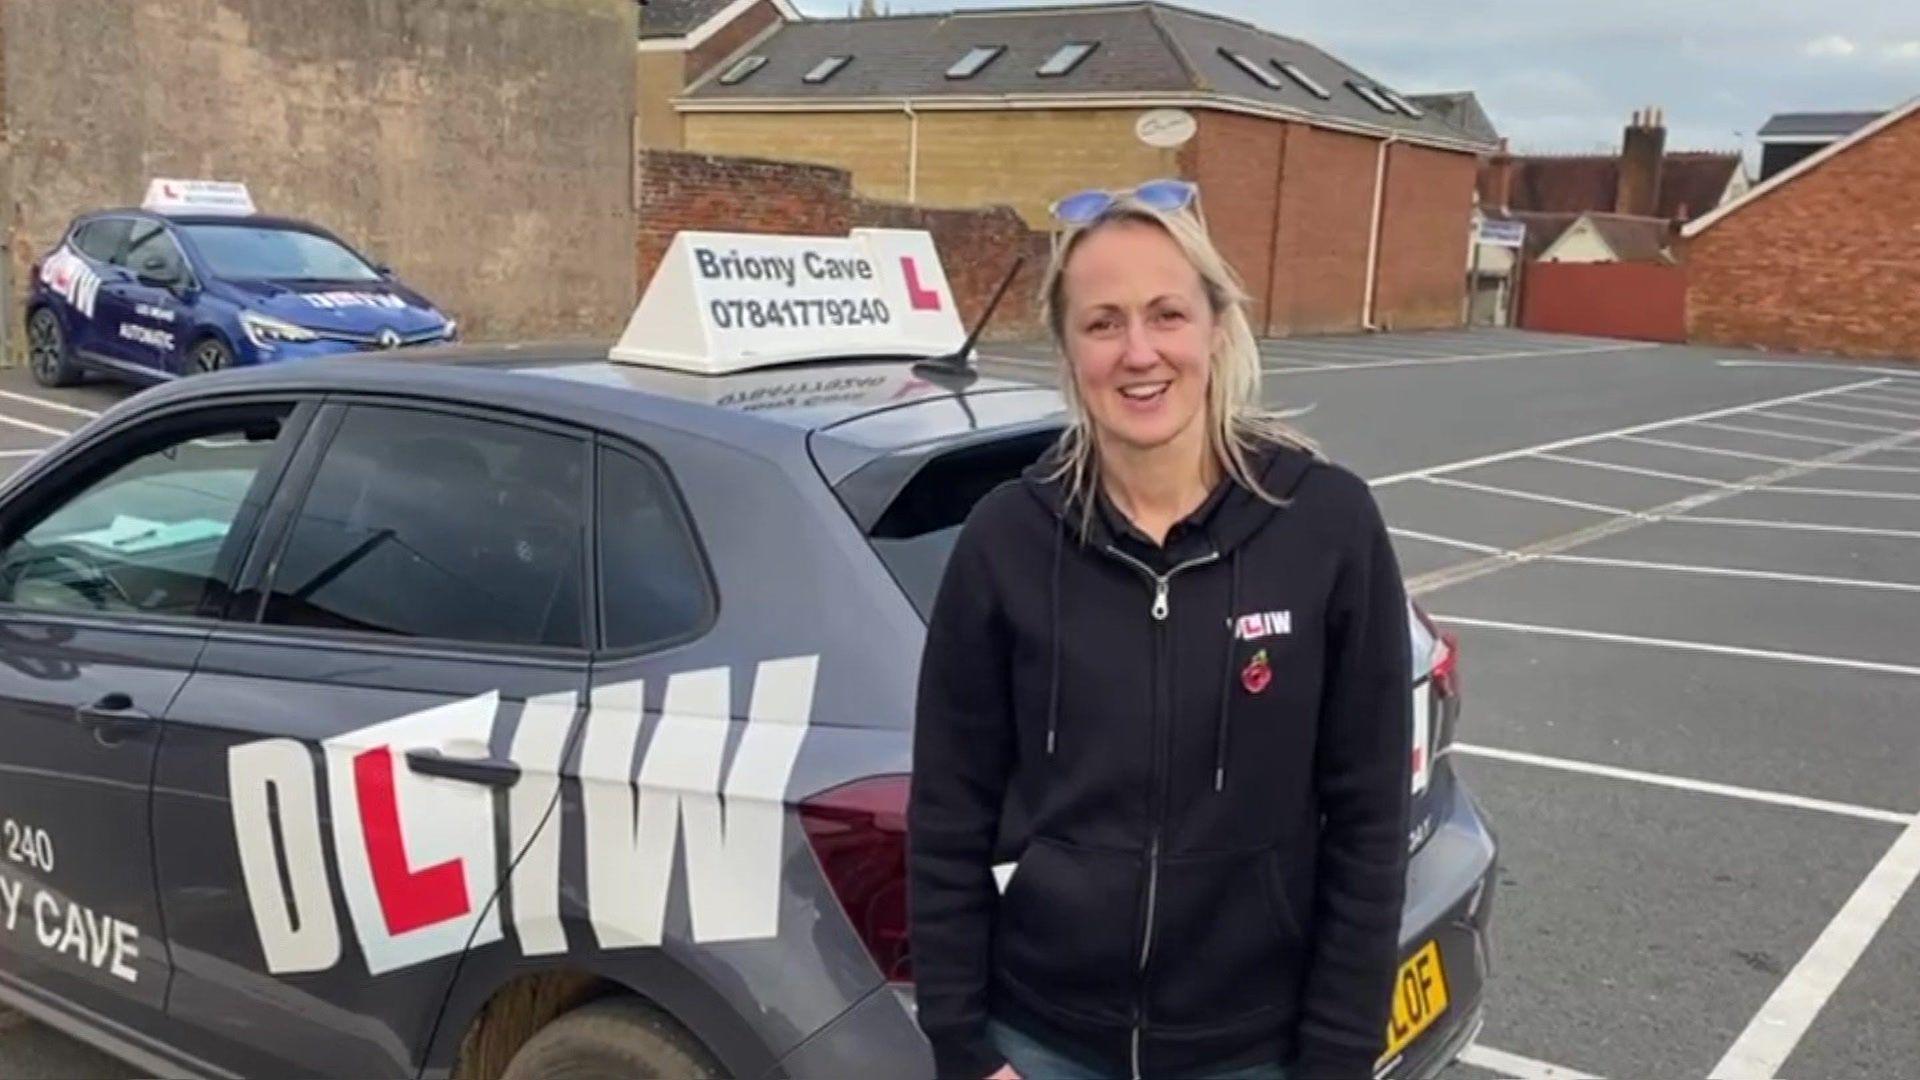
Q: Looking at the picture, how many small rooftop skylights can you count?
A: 8